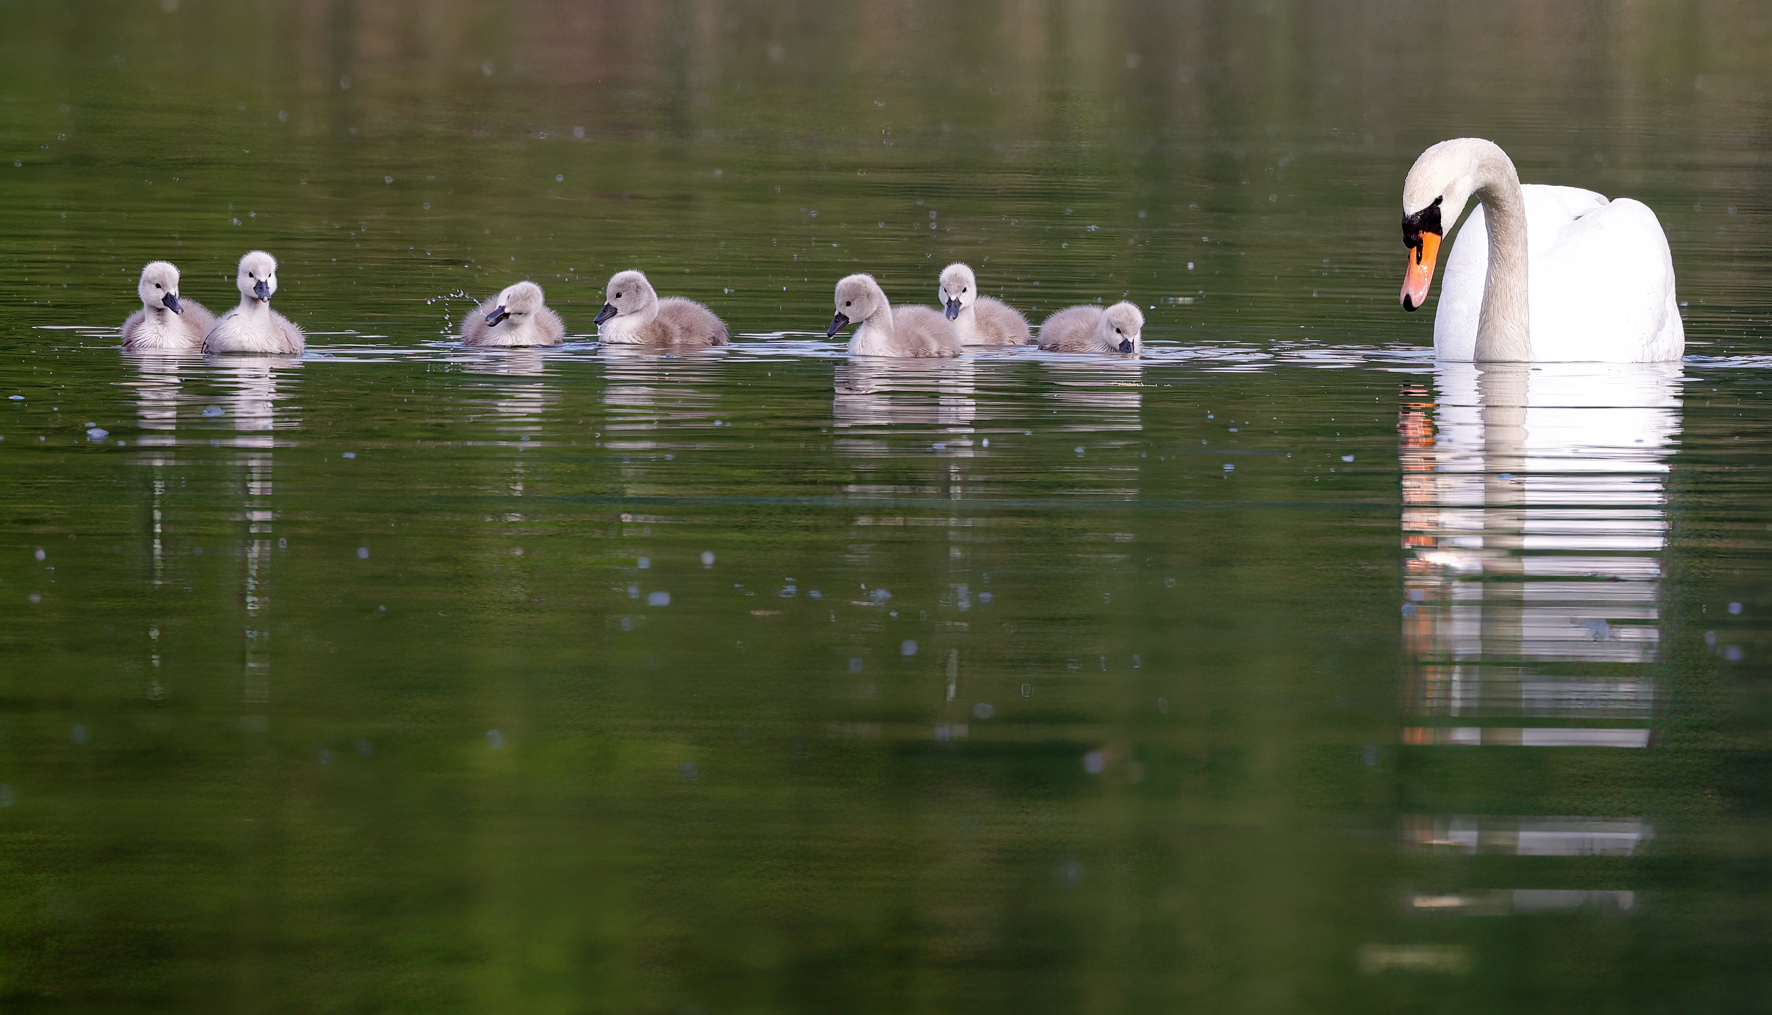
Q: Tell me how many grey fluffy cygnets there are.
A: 7